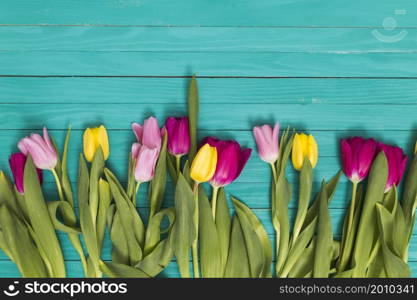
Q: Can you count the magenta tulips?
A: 5